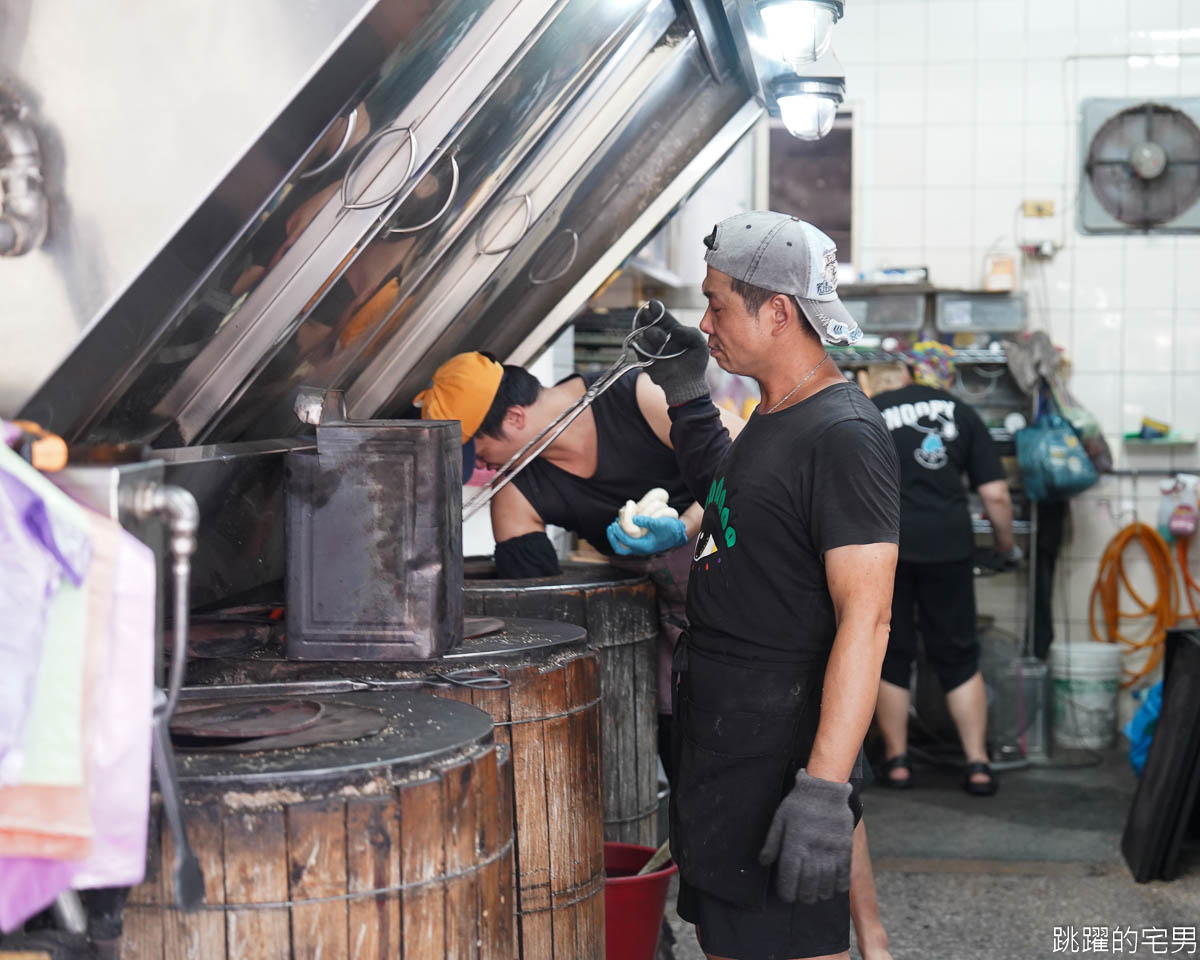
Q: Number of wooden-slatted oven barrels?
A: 3